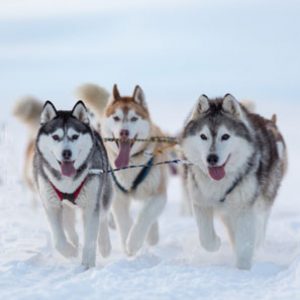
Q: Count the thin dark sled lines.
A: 2